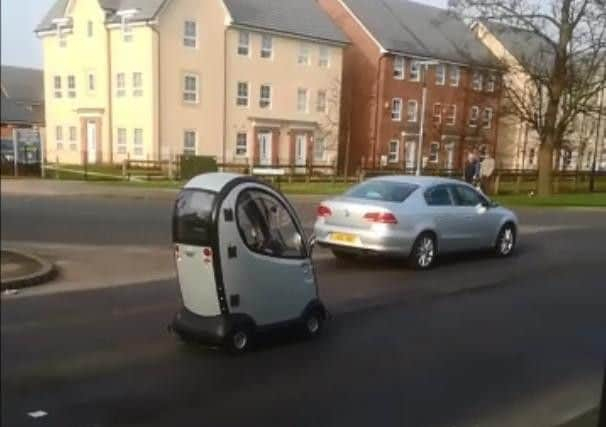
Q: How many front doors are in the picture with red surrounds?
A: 3